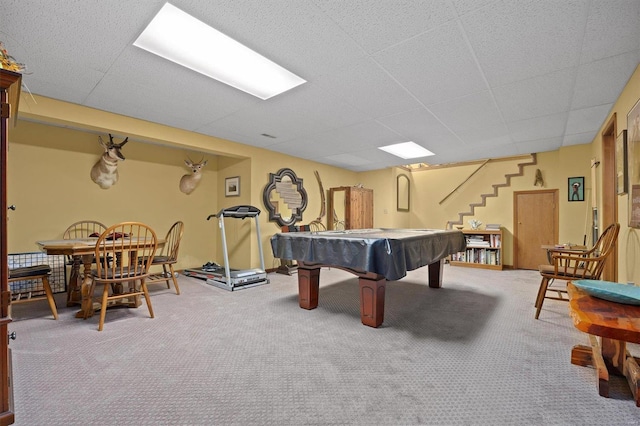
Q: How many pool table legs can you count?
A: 3